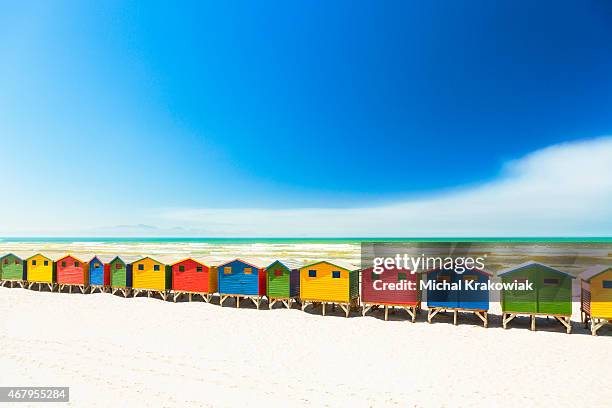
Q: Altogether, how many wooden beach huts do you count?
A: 14